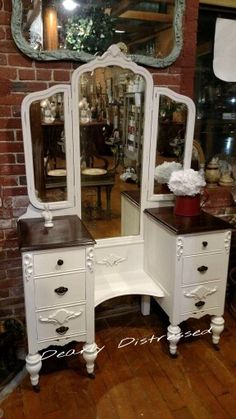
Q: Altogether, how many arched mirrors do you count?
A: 3